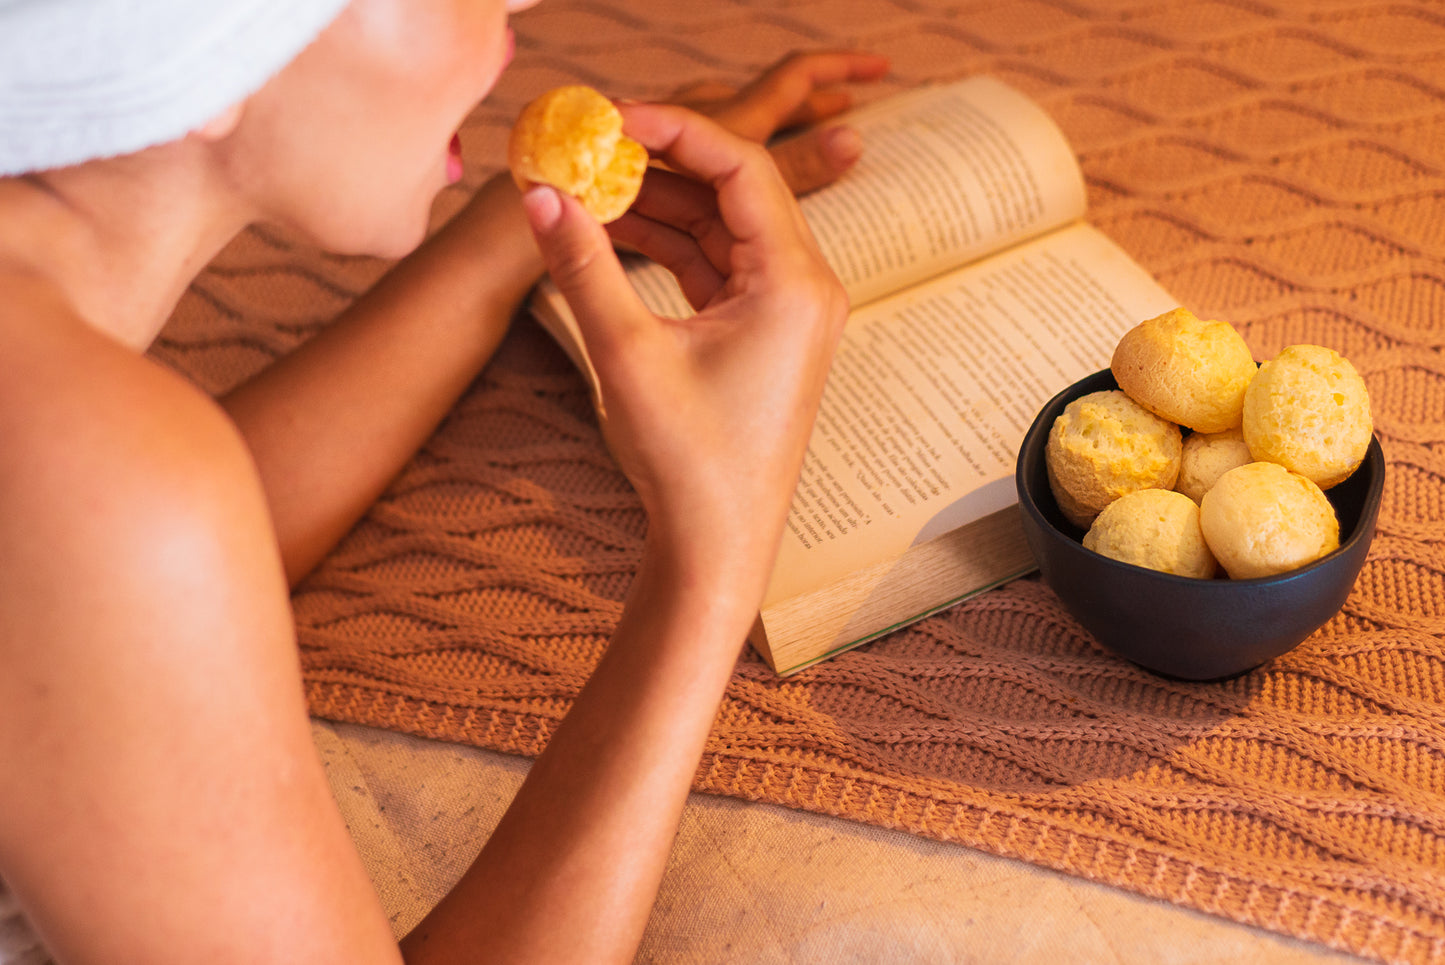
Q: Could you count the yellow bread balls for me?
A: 7